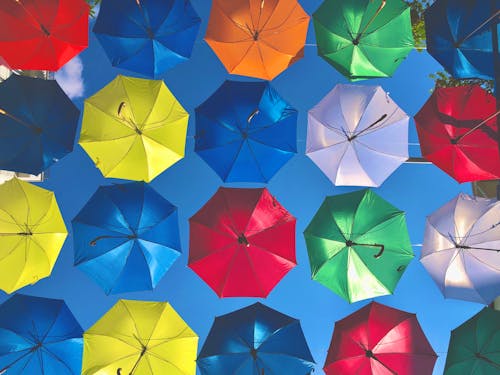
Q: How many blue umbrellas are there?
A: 7